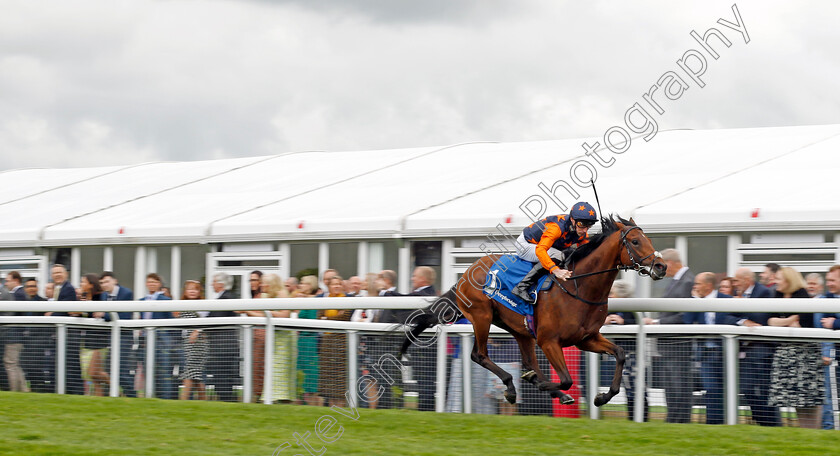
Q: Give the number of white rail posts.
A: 11